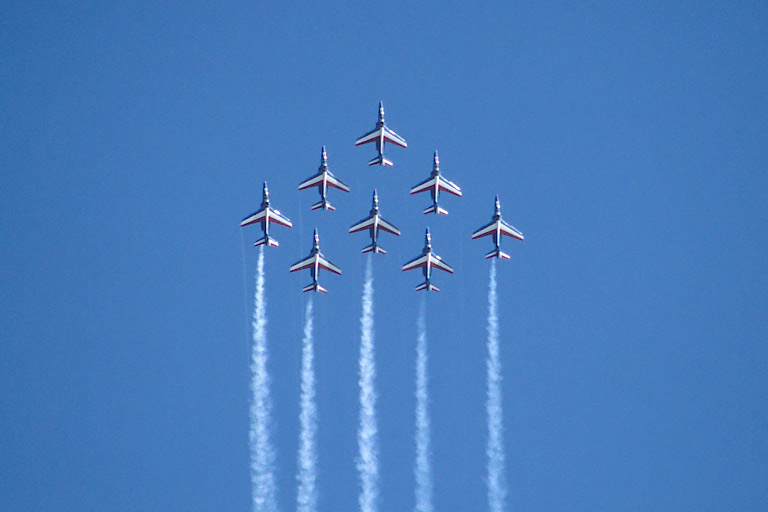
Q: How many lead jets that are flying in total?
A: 1